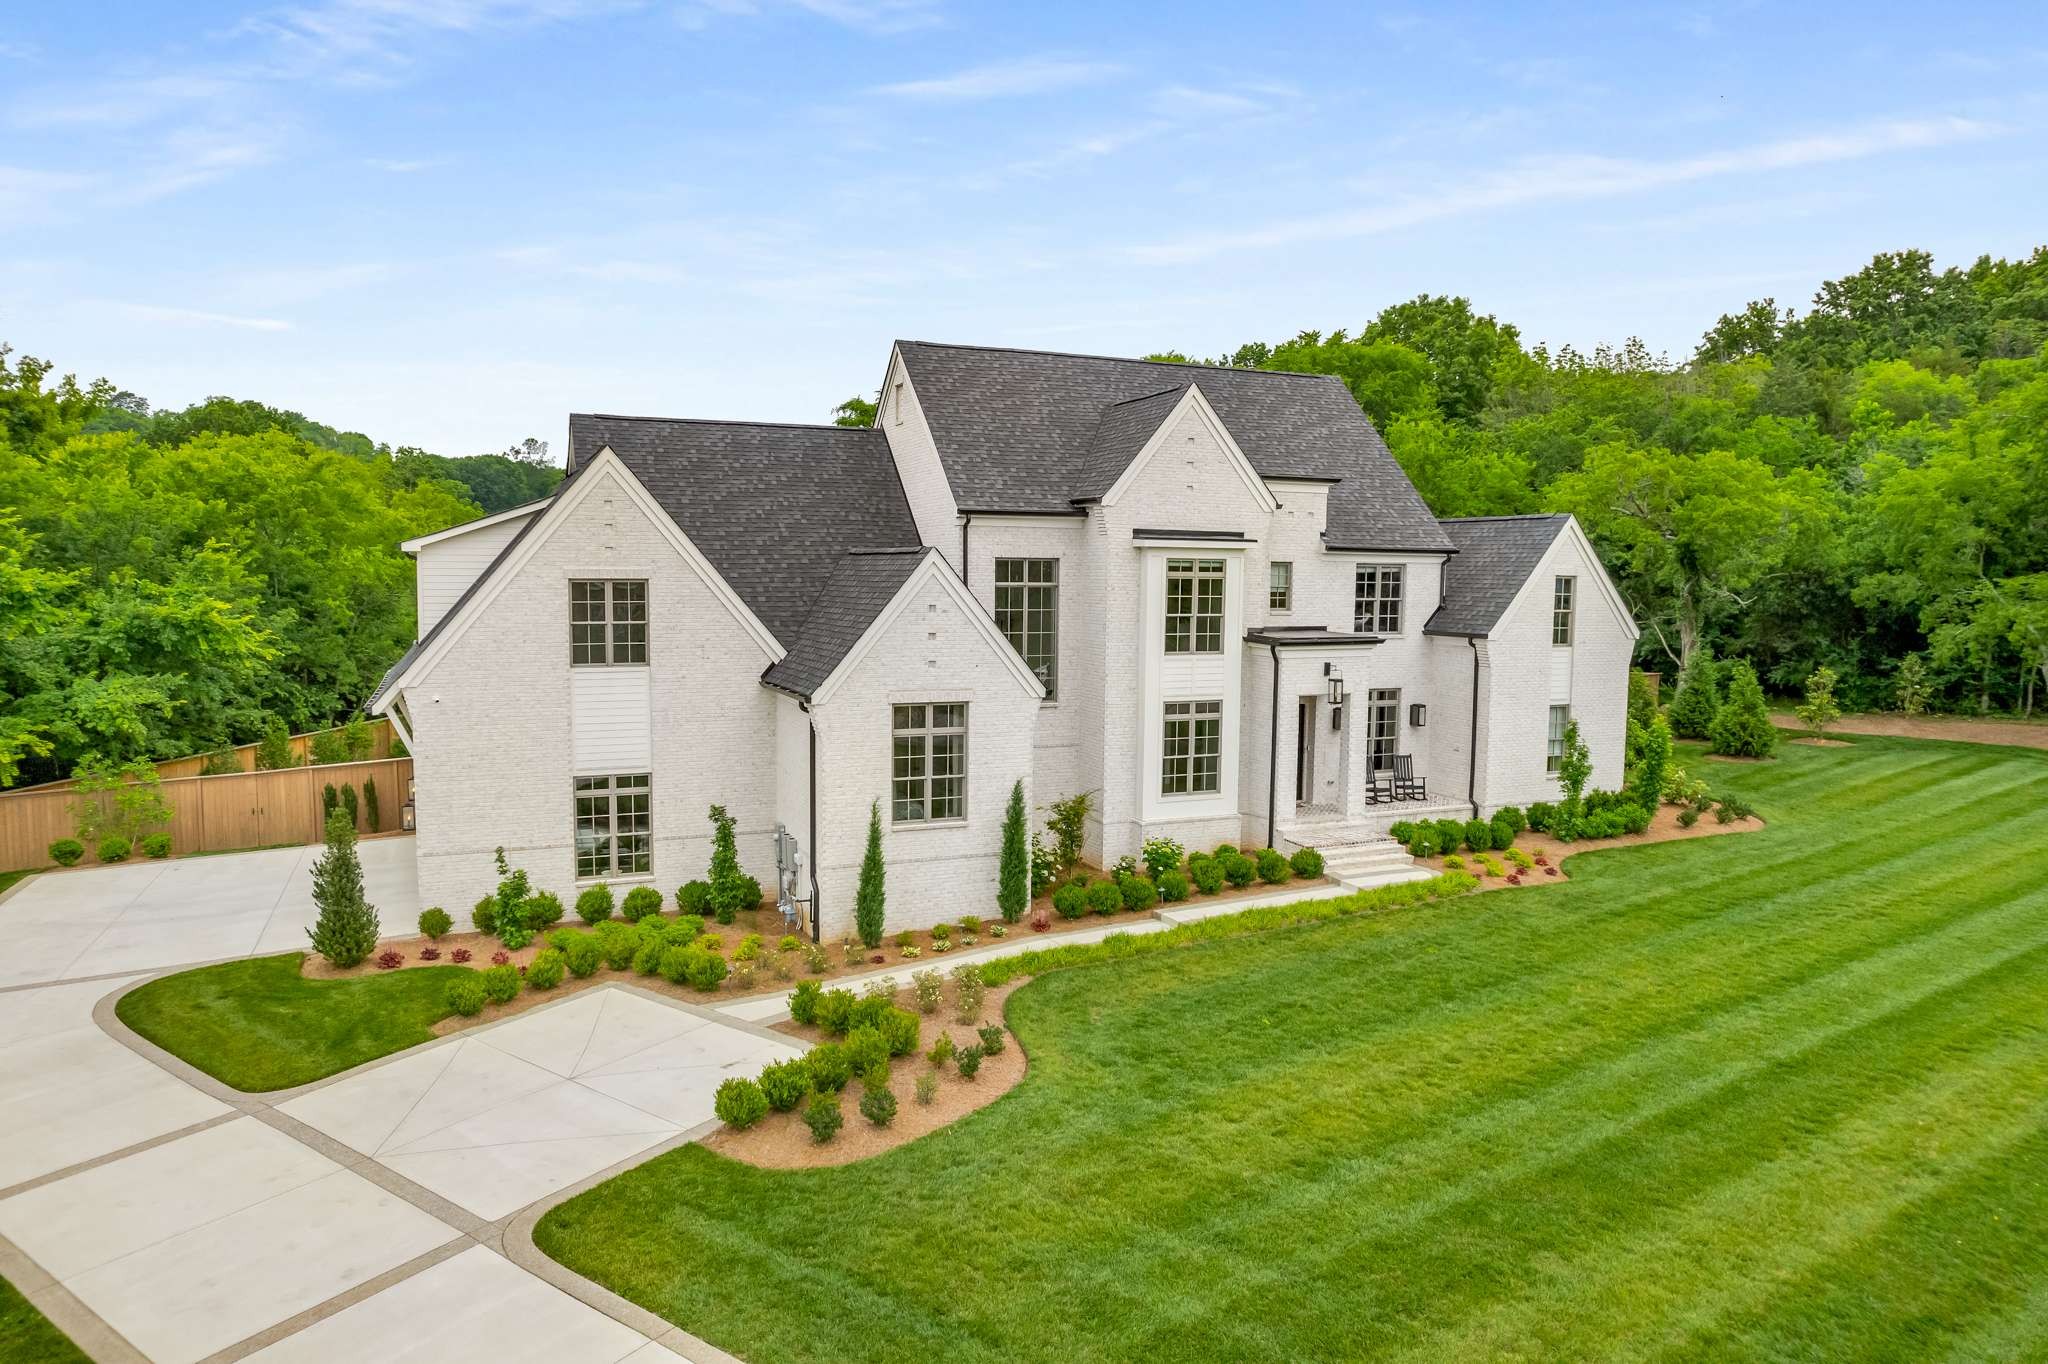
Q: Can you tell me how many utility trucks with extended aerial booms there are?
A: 0